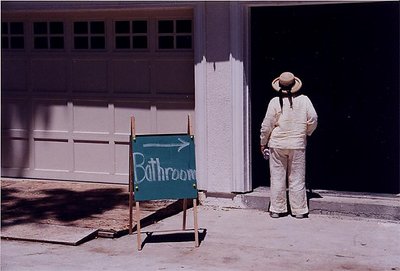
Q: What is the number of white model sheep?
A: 0